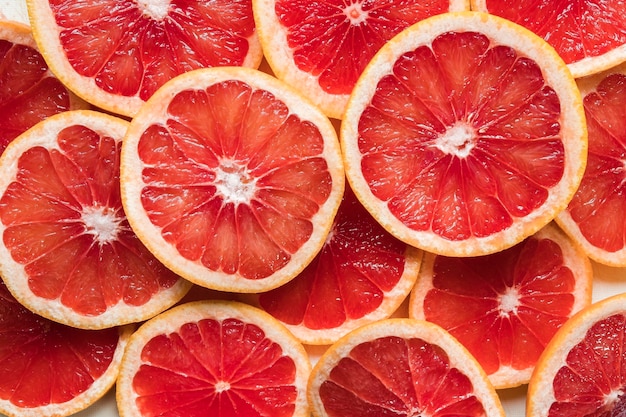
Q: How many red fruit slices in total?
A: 14